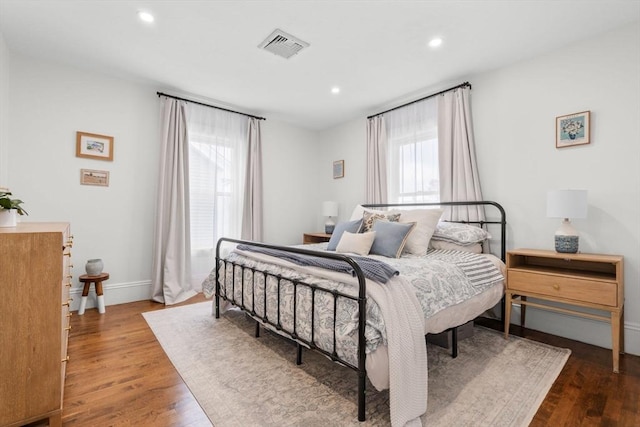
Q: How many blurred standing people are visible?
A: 0